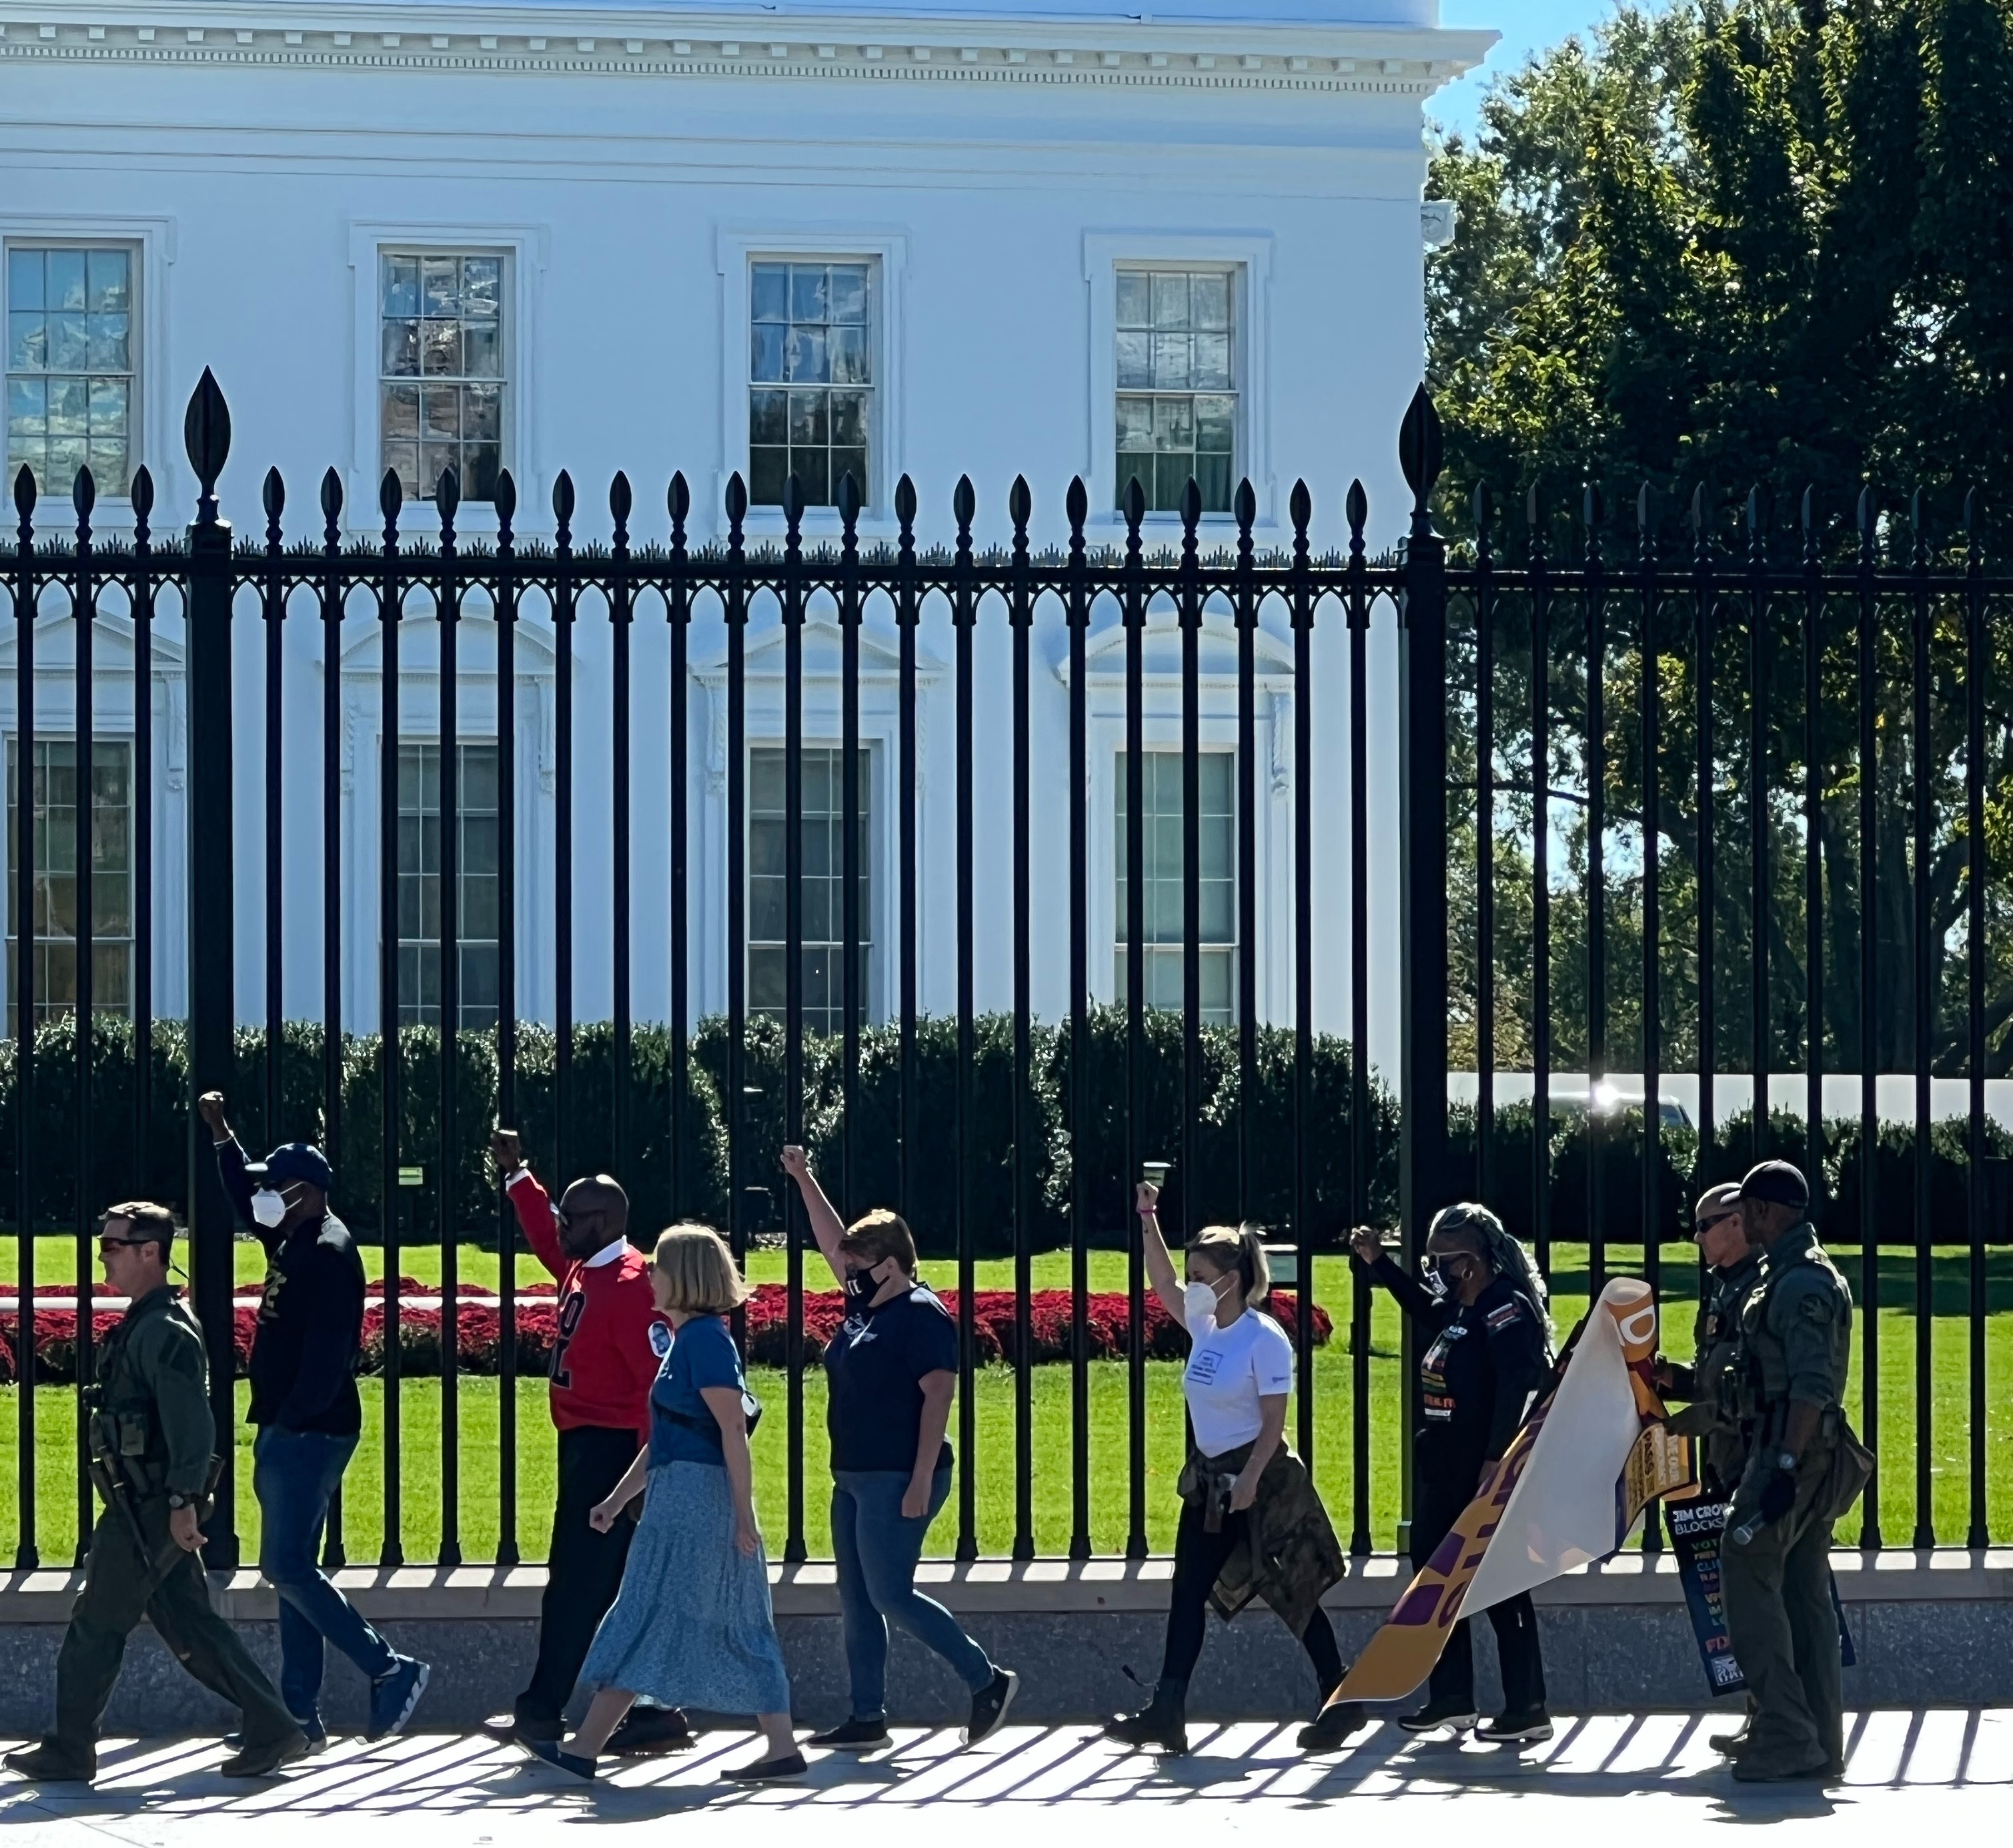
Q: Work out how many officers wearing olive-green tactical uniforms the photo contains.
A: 3